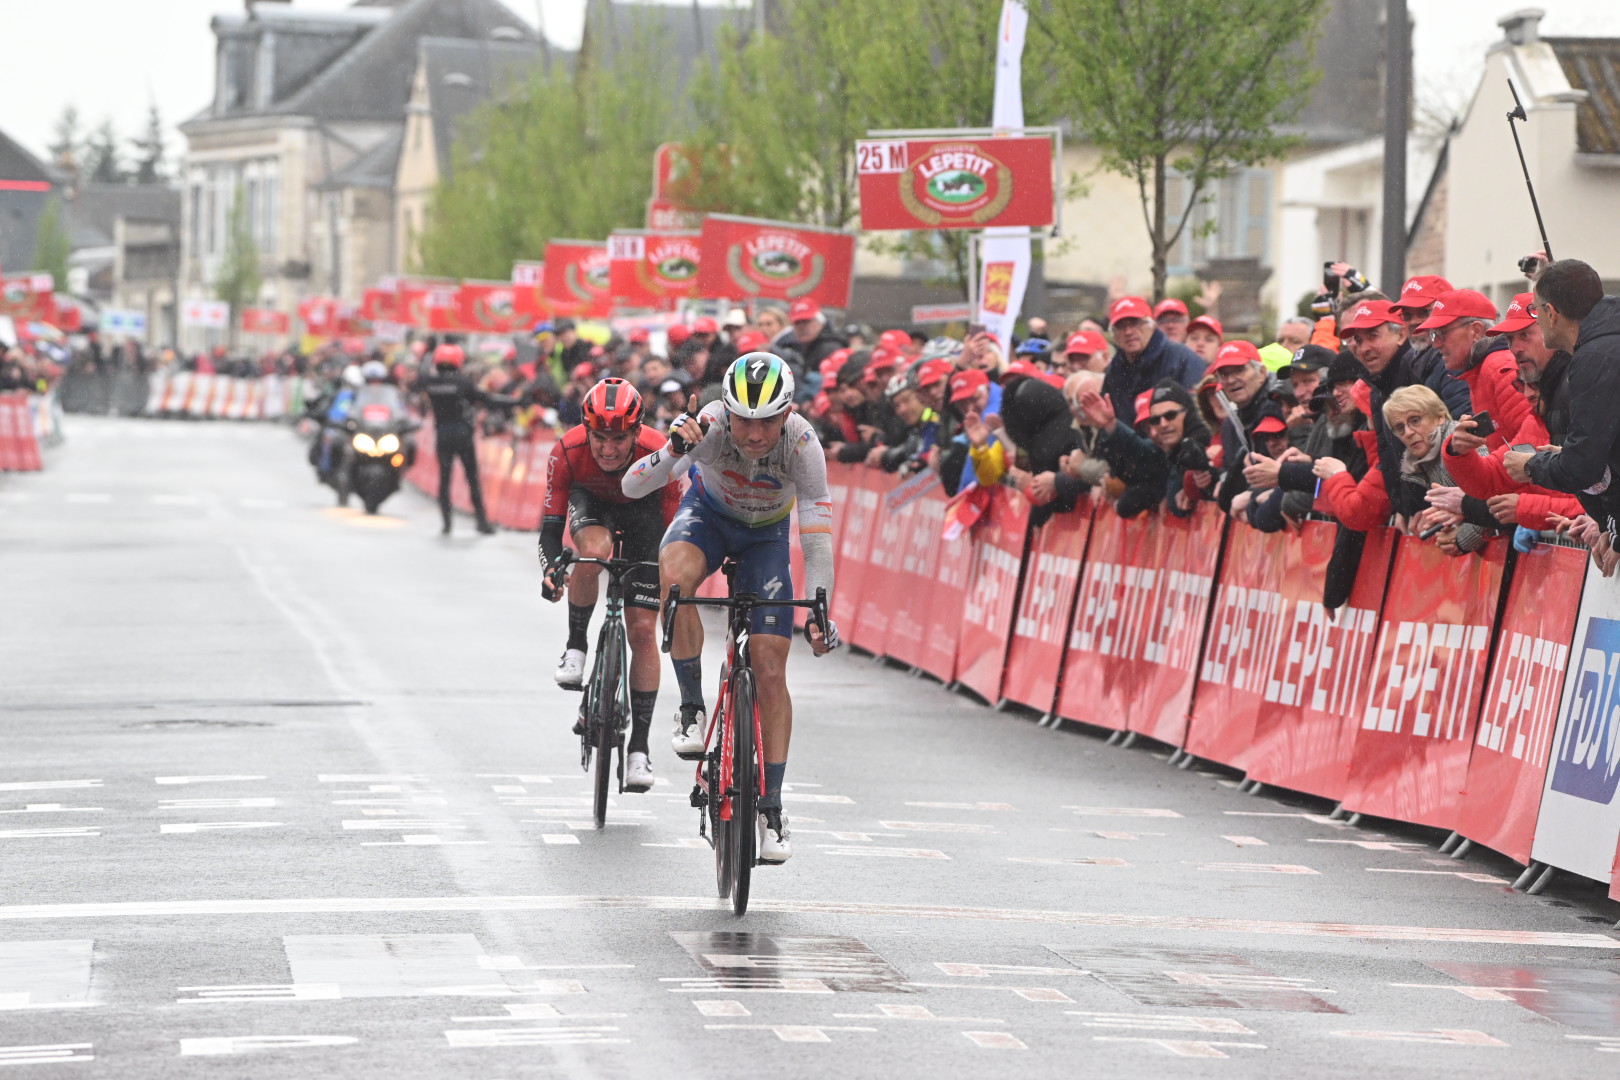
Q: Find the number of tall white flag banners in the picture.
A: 1